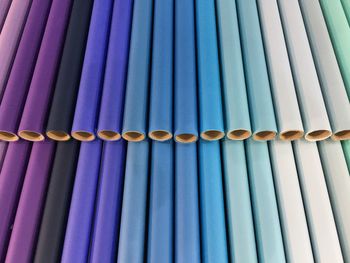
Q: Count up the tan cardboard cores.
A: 14